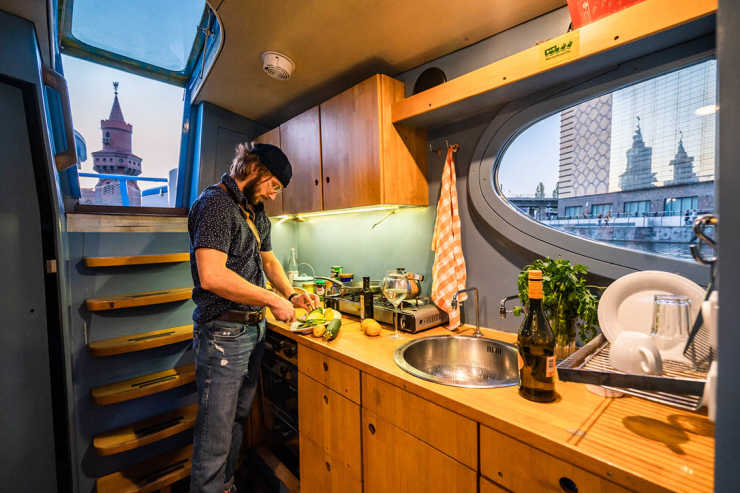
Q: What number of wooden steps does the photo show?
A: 6